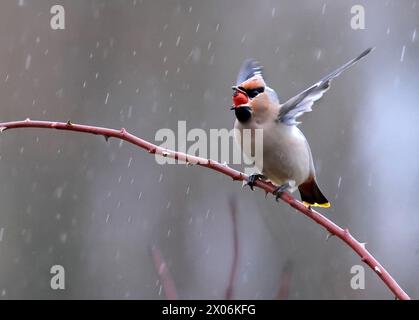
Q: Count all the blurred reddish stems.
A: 3